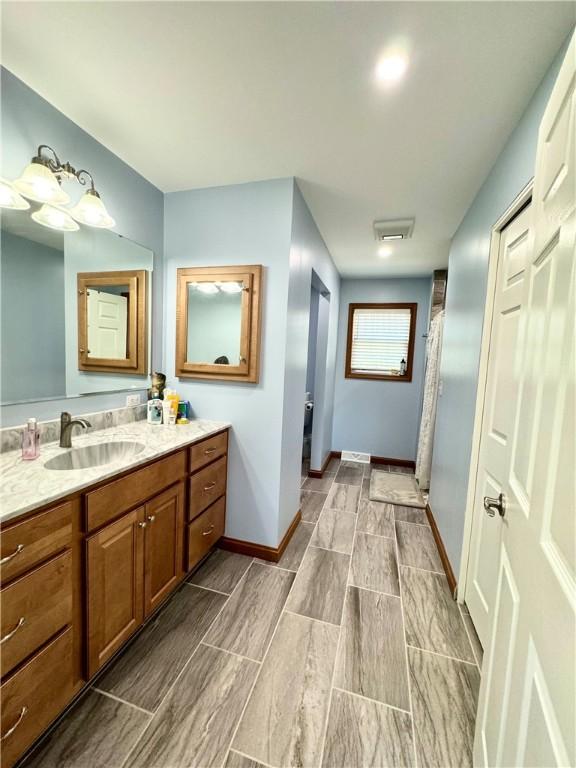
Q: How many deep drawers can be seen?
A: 4